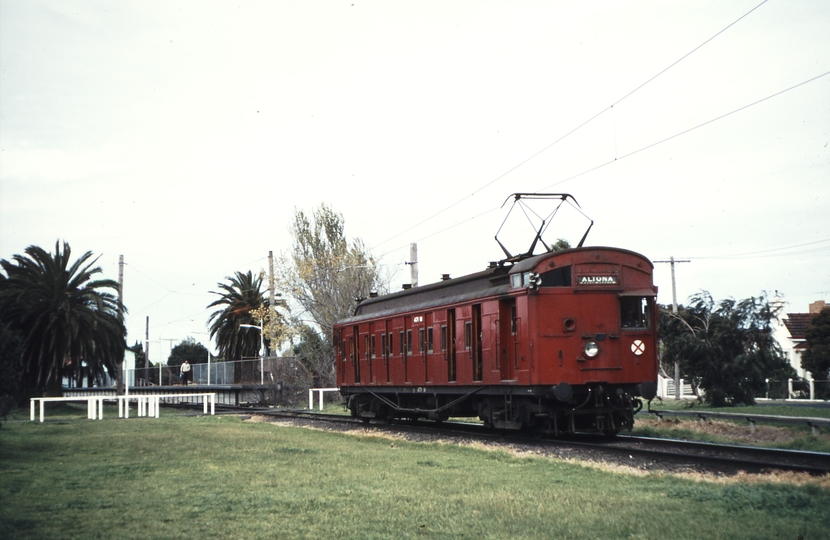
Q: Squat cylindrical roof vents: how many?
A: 4